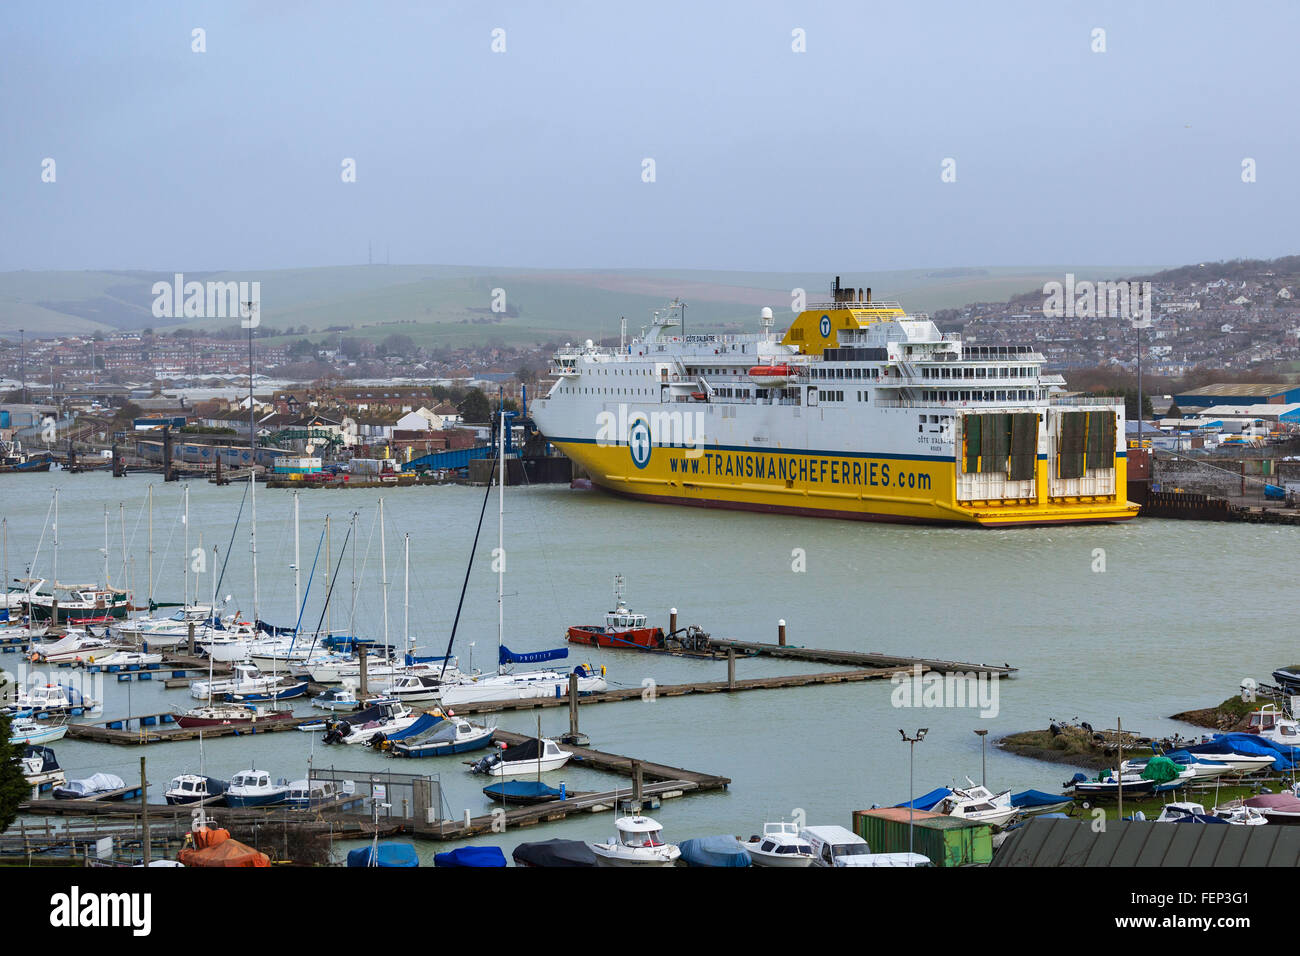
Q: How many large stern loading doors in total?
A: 2